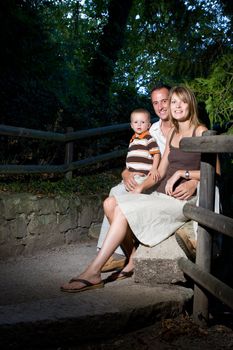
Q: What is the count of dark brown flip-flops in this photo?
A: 2